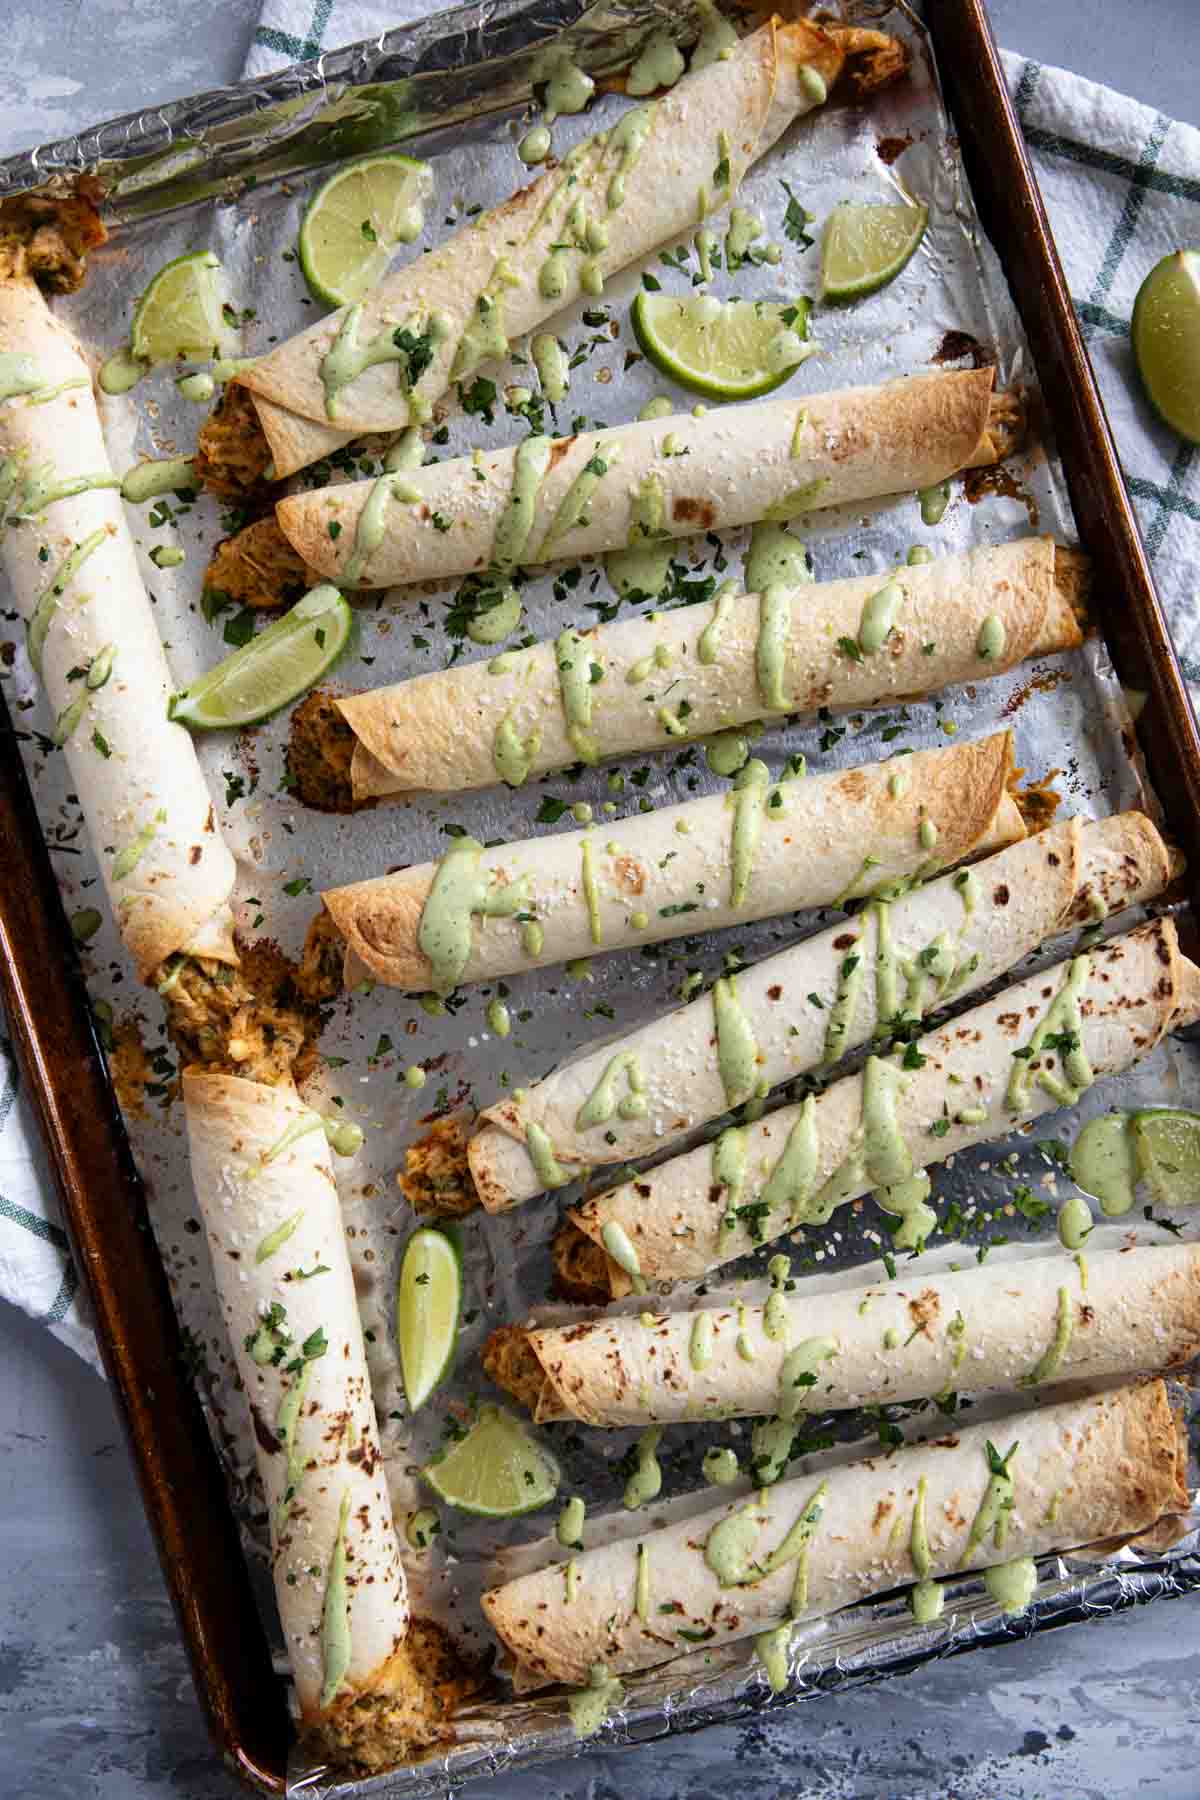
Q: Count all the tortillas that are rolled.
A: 10